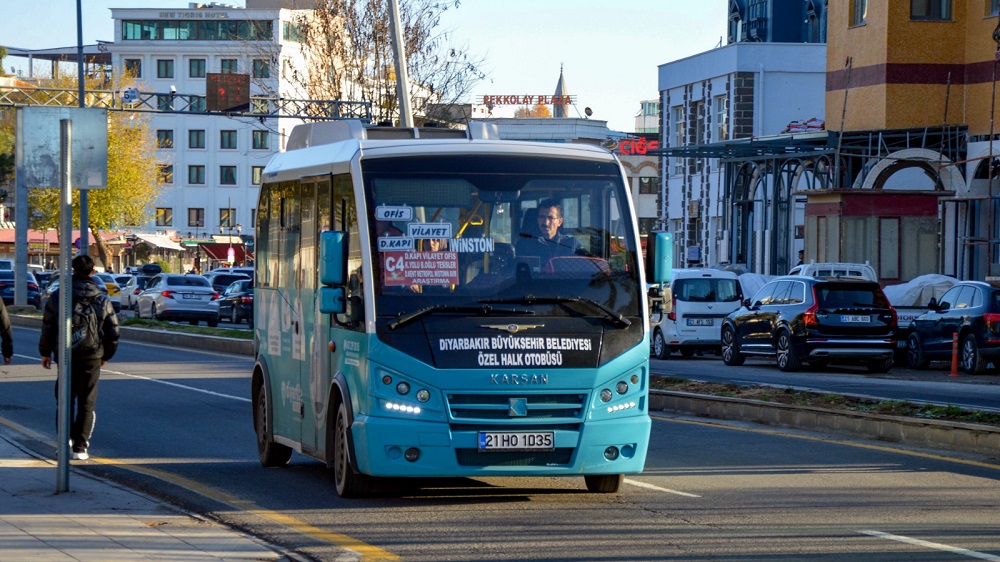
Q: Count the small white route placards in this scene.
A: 3